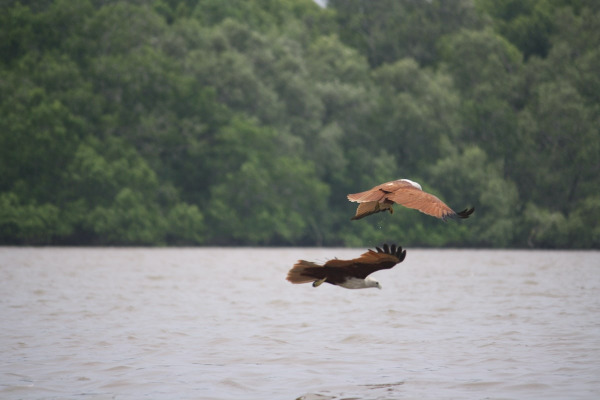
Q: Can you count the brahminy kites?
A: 2